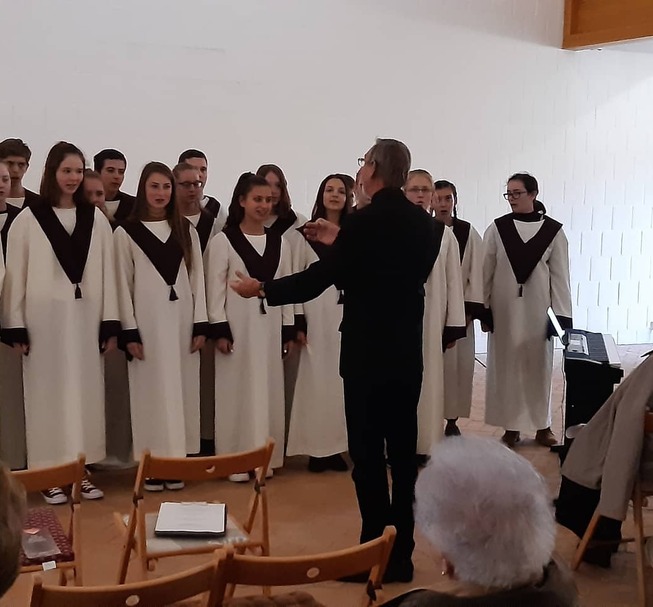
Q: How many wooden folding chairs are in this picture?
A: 5